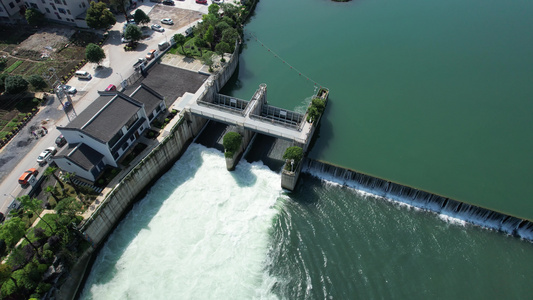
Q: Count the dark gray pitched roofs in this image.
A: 3